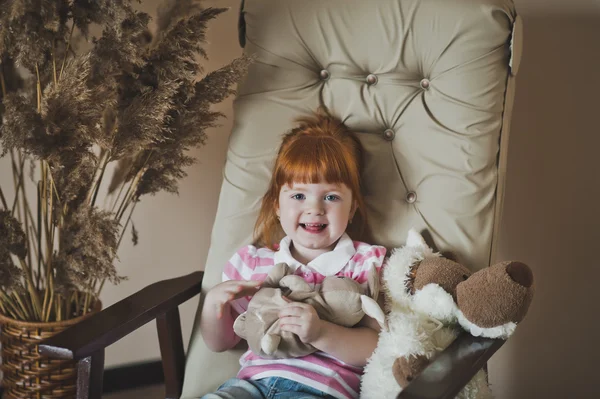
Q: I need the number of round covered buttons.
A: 5